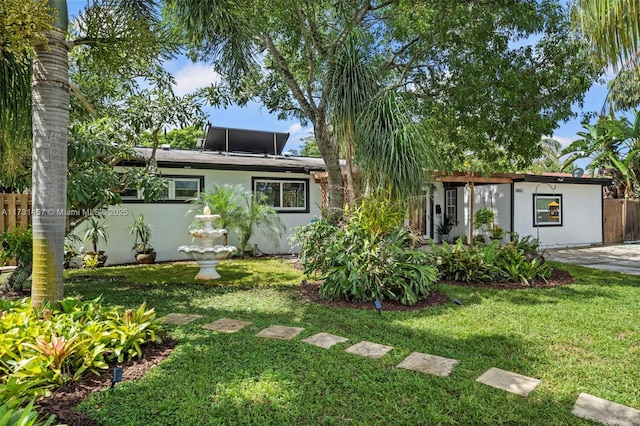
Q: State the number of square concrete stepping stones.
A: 8